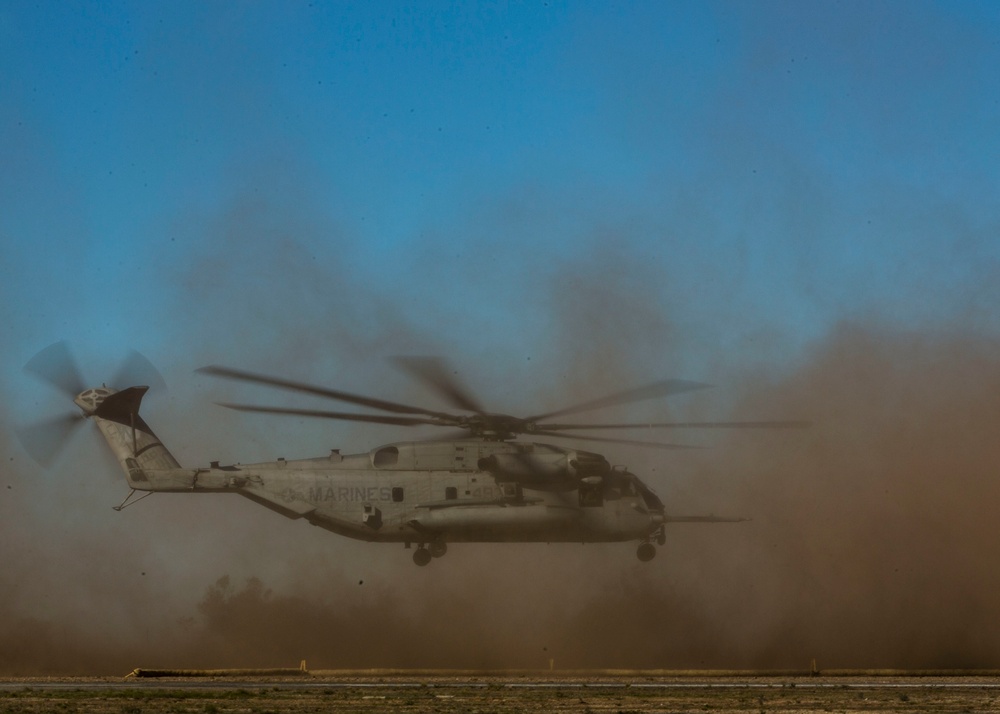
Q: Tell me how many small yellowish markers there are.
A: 3